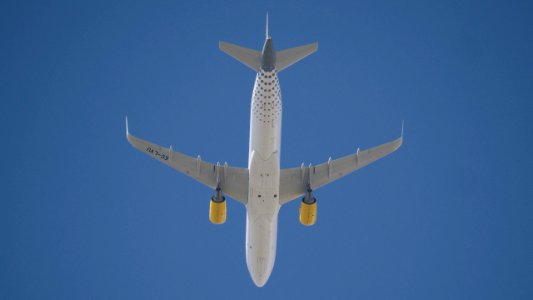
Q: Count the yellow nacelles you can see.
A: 2